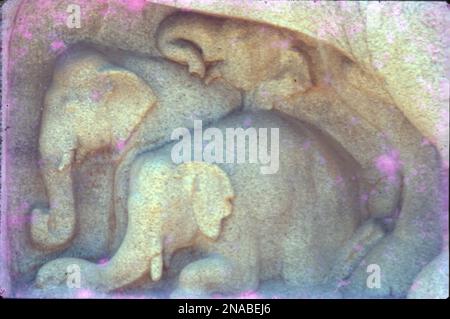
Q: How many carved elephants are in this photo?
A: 3